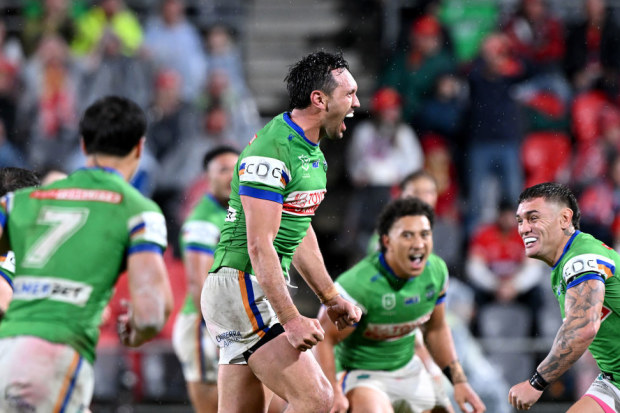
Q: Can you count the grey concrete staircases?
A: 1